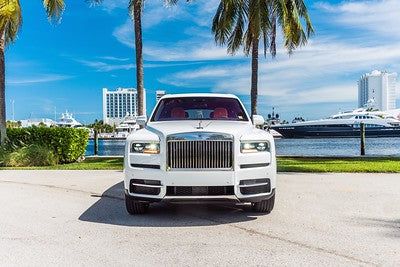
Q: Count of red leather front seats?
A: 2